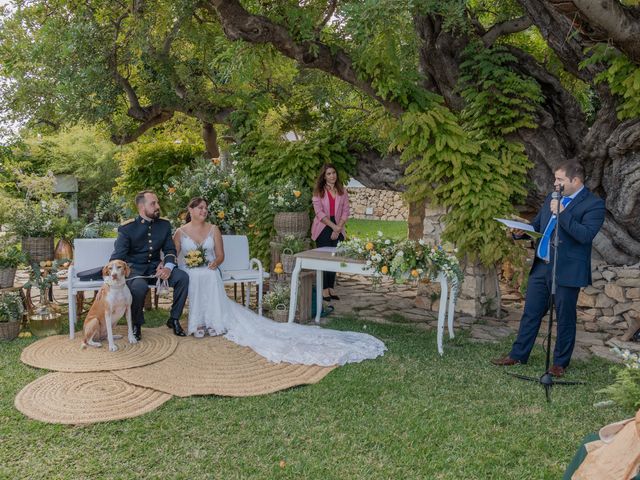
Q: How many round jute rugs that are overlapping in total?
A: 3